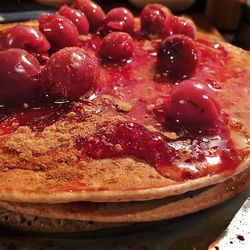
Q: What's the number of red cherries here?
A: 12